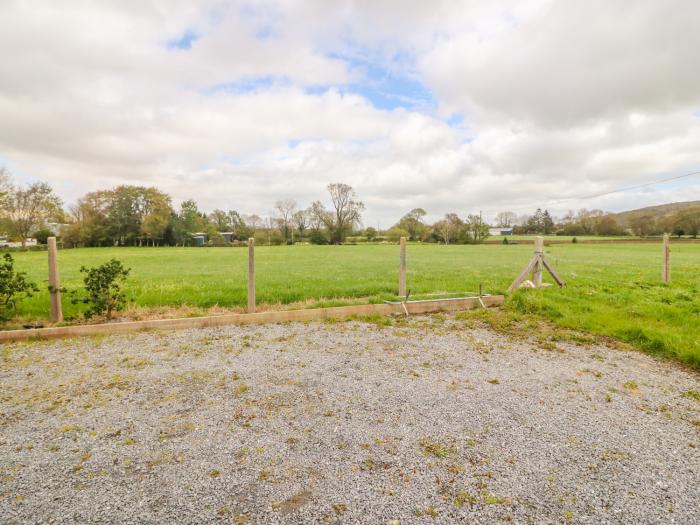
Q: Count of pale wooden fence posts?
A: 5